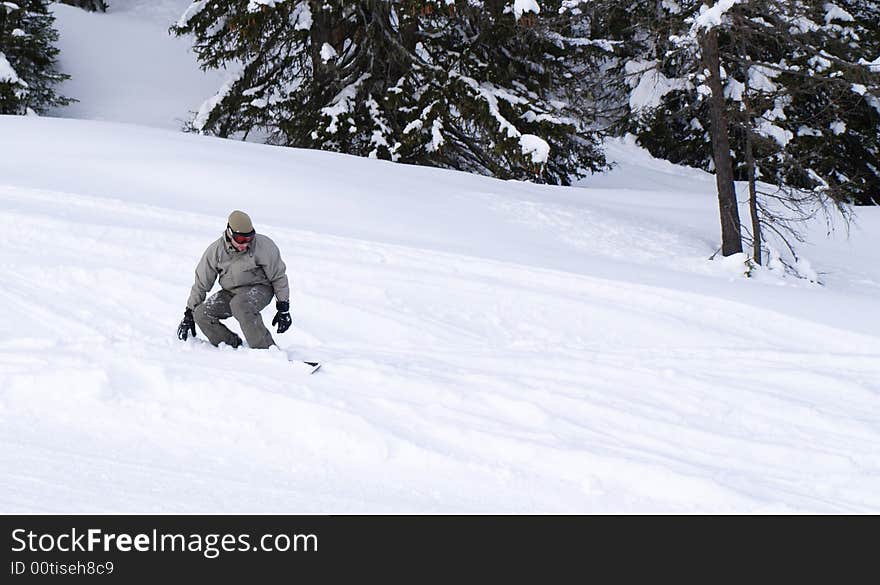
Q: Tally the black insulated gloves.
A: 2